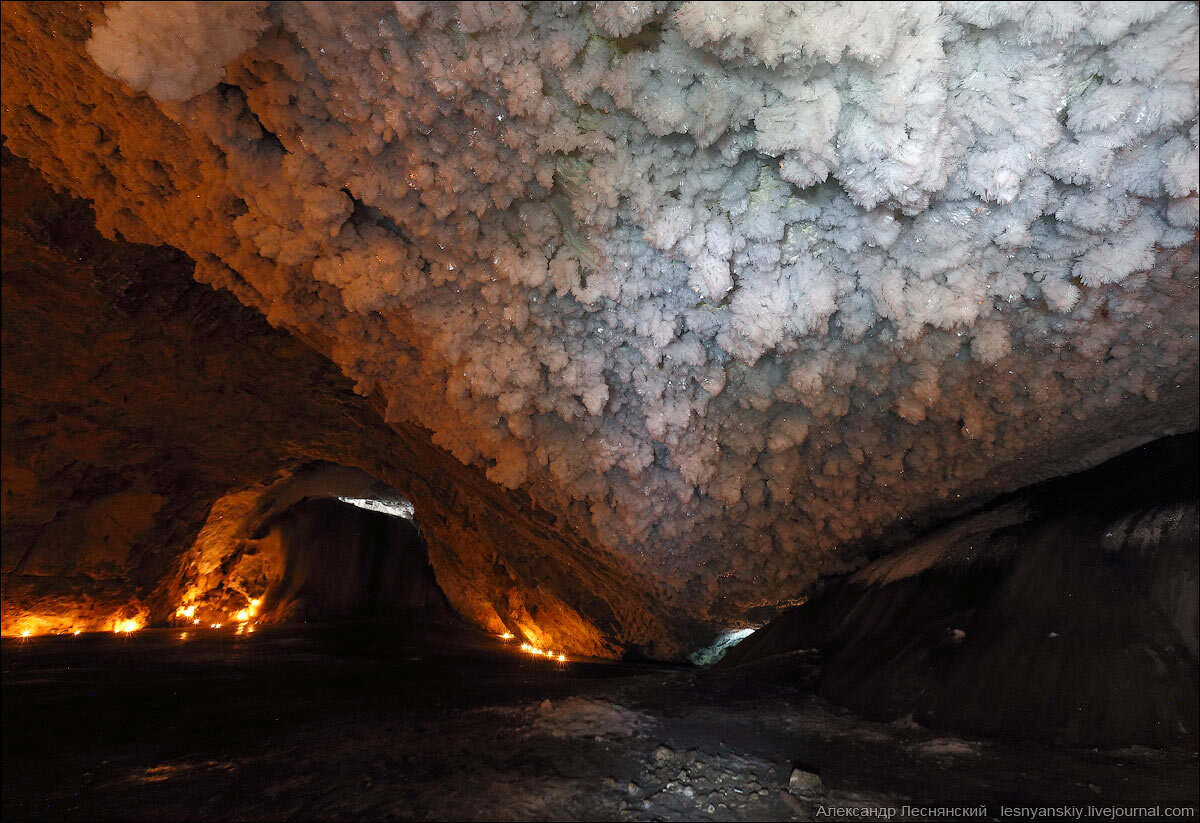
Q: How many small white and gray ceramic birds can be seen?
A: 0